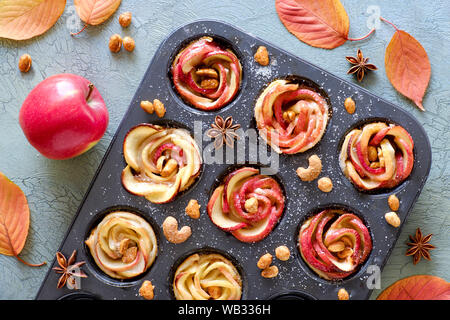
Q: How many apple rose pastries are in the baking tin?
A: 8